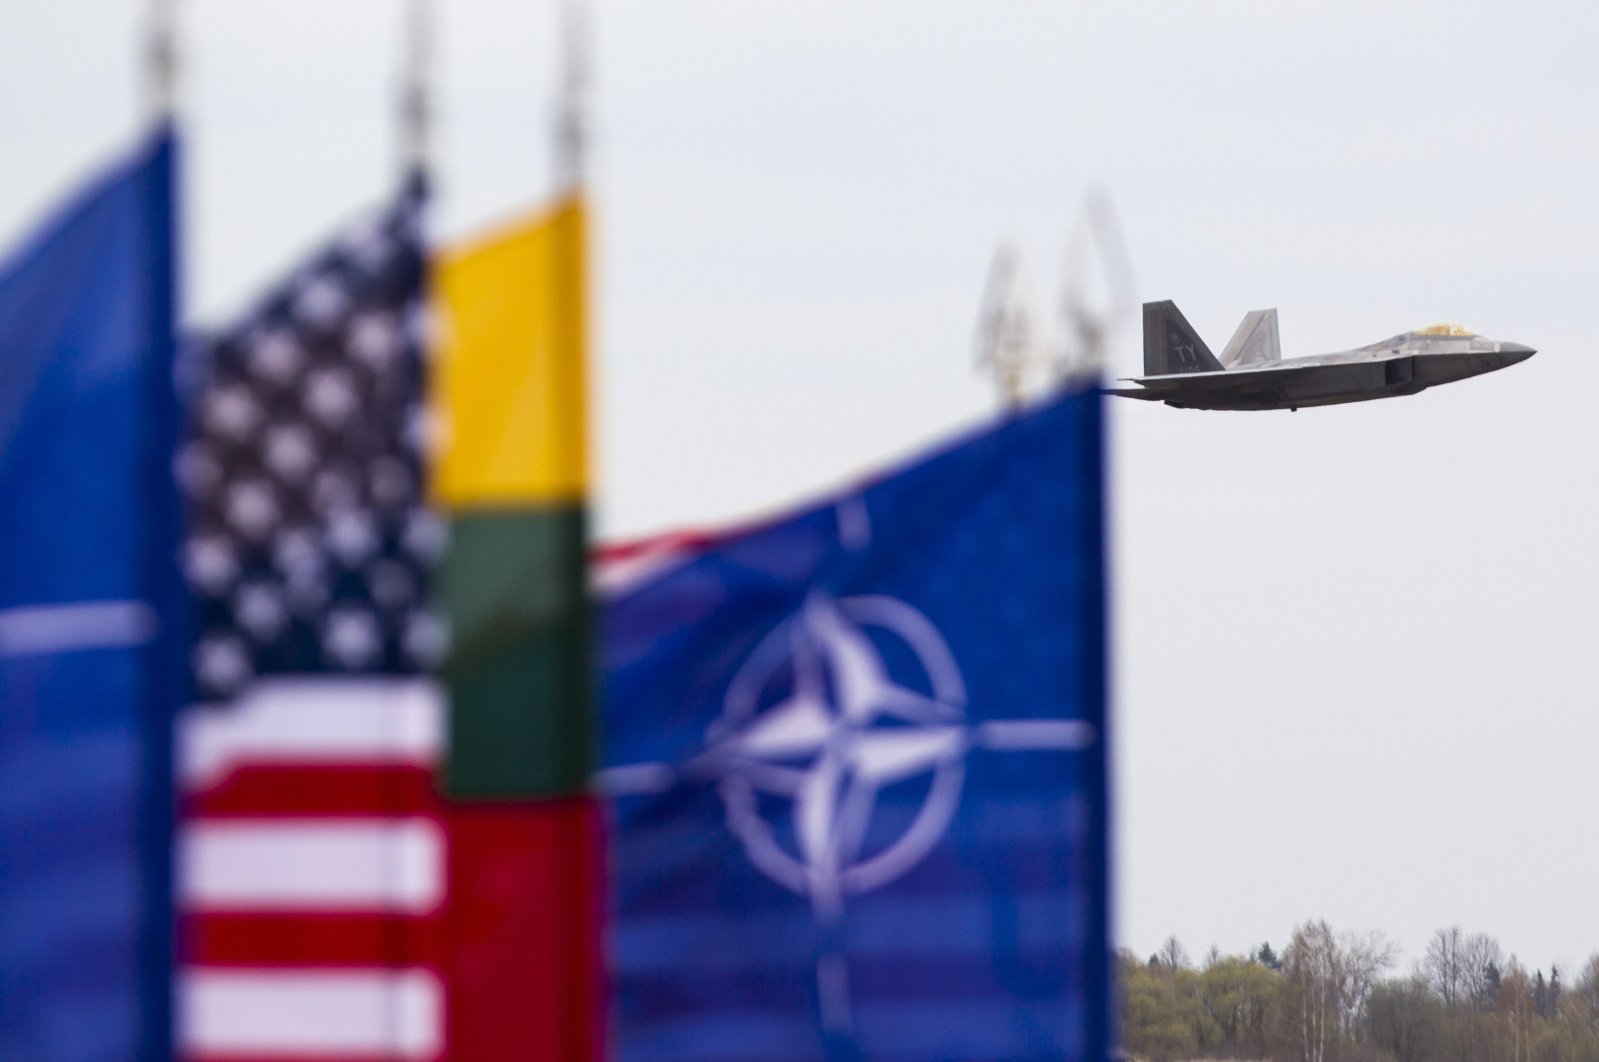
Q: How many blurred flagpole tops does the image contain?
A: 5